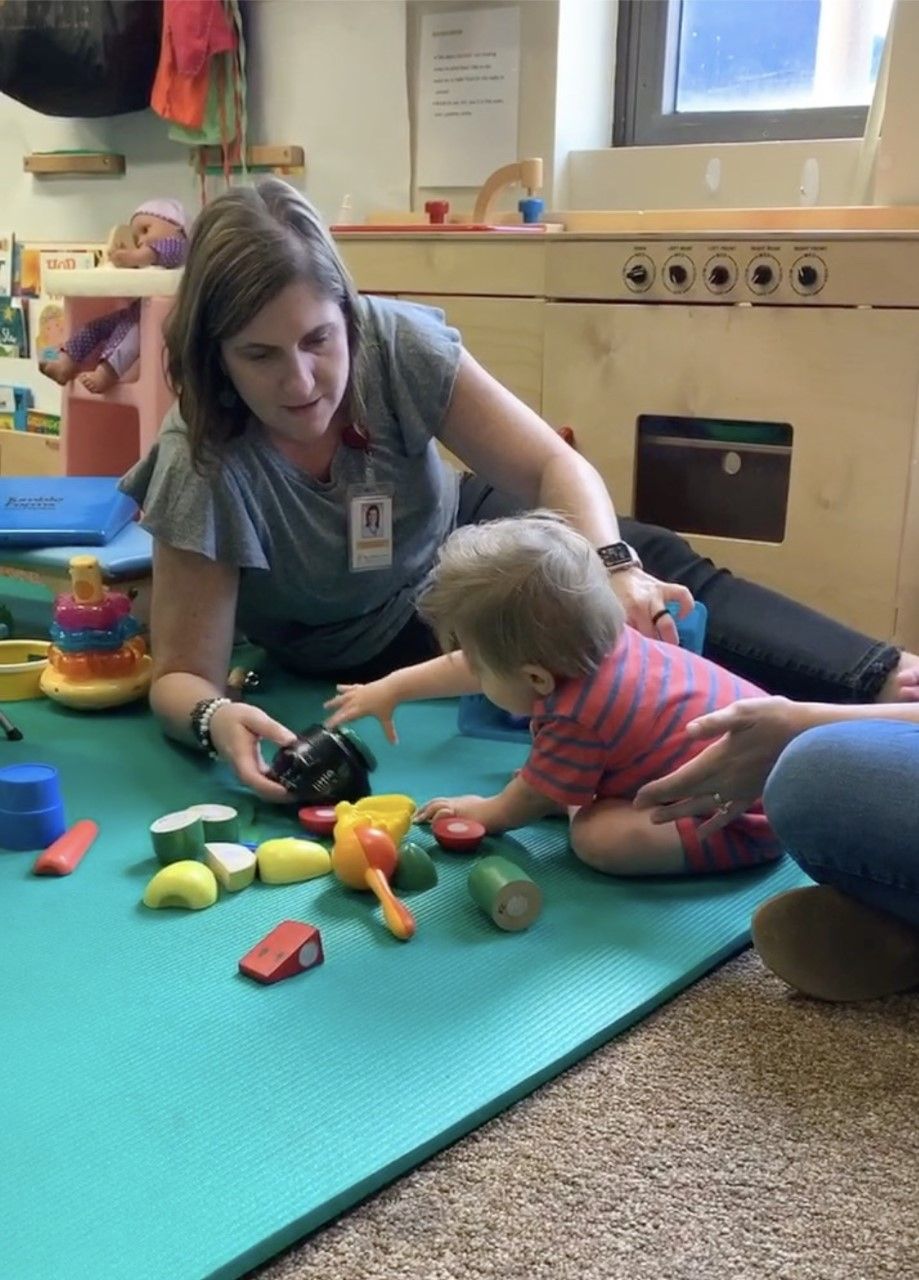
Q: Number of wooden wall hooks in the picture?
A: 2